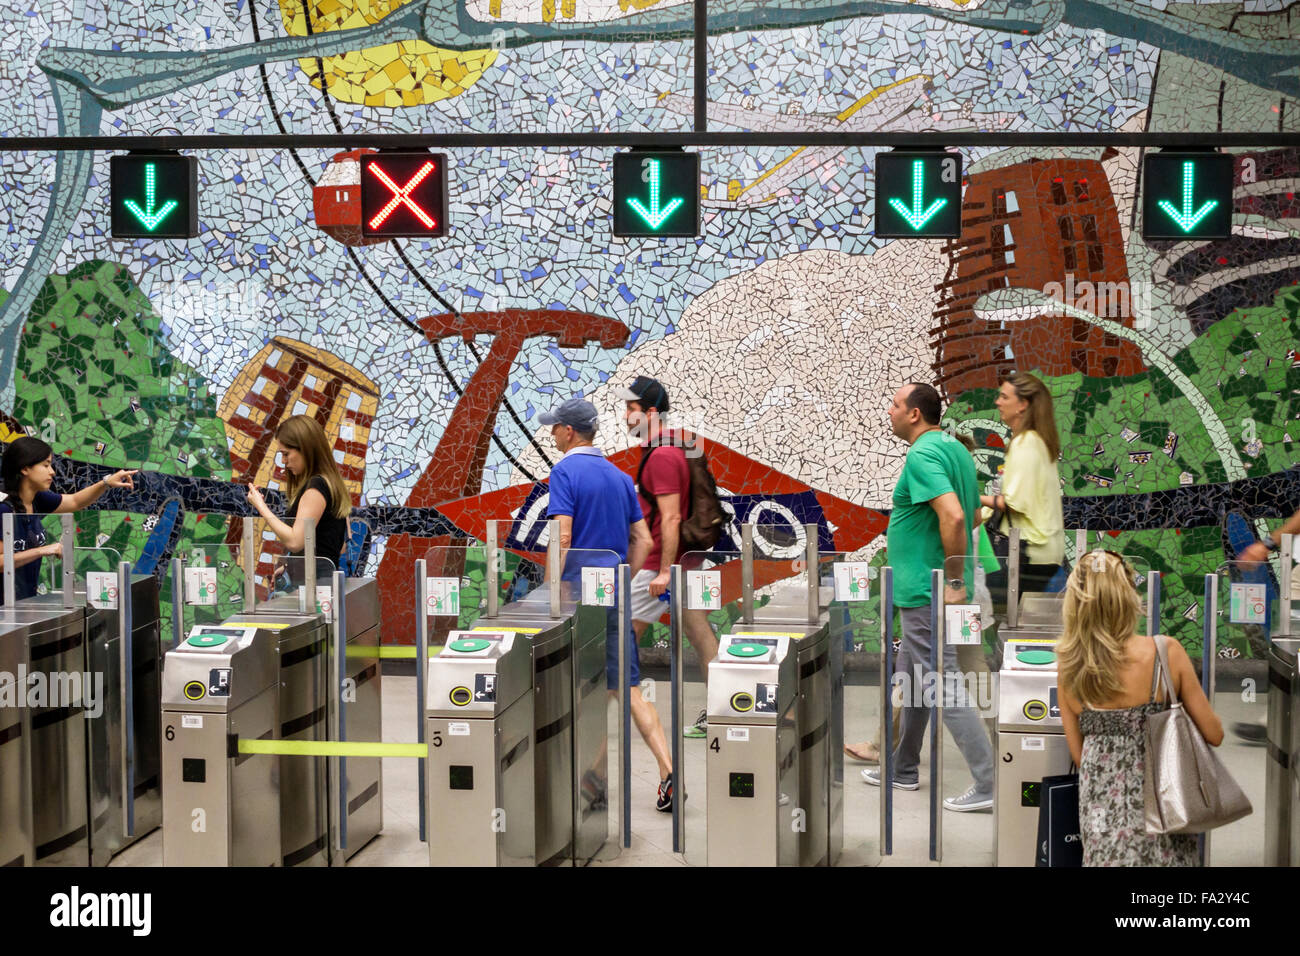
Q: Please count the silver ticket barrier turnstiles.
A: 6